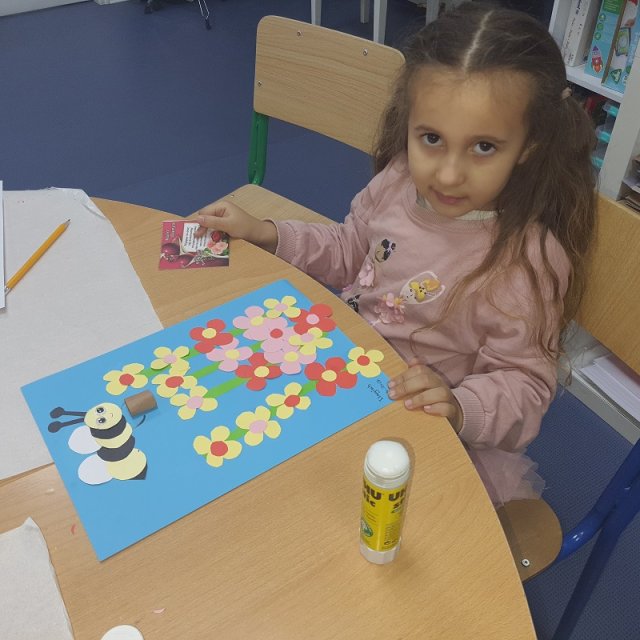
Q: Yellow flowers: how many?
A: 10